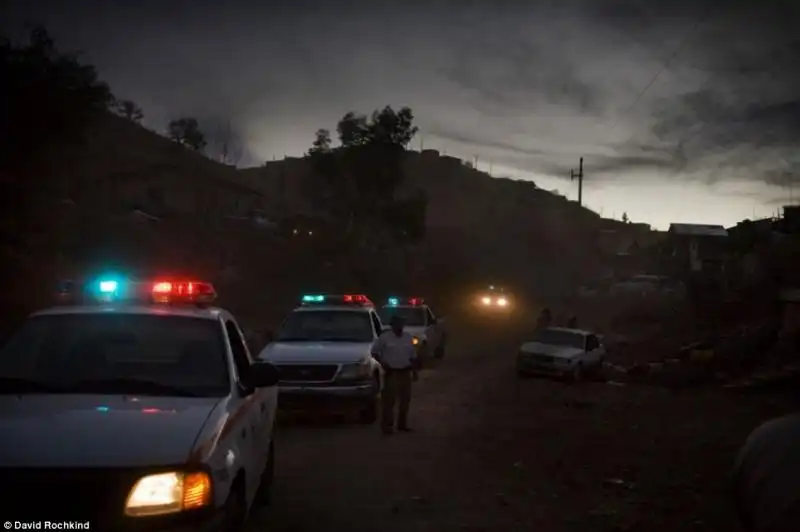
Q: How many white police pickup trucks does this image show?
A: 3